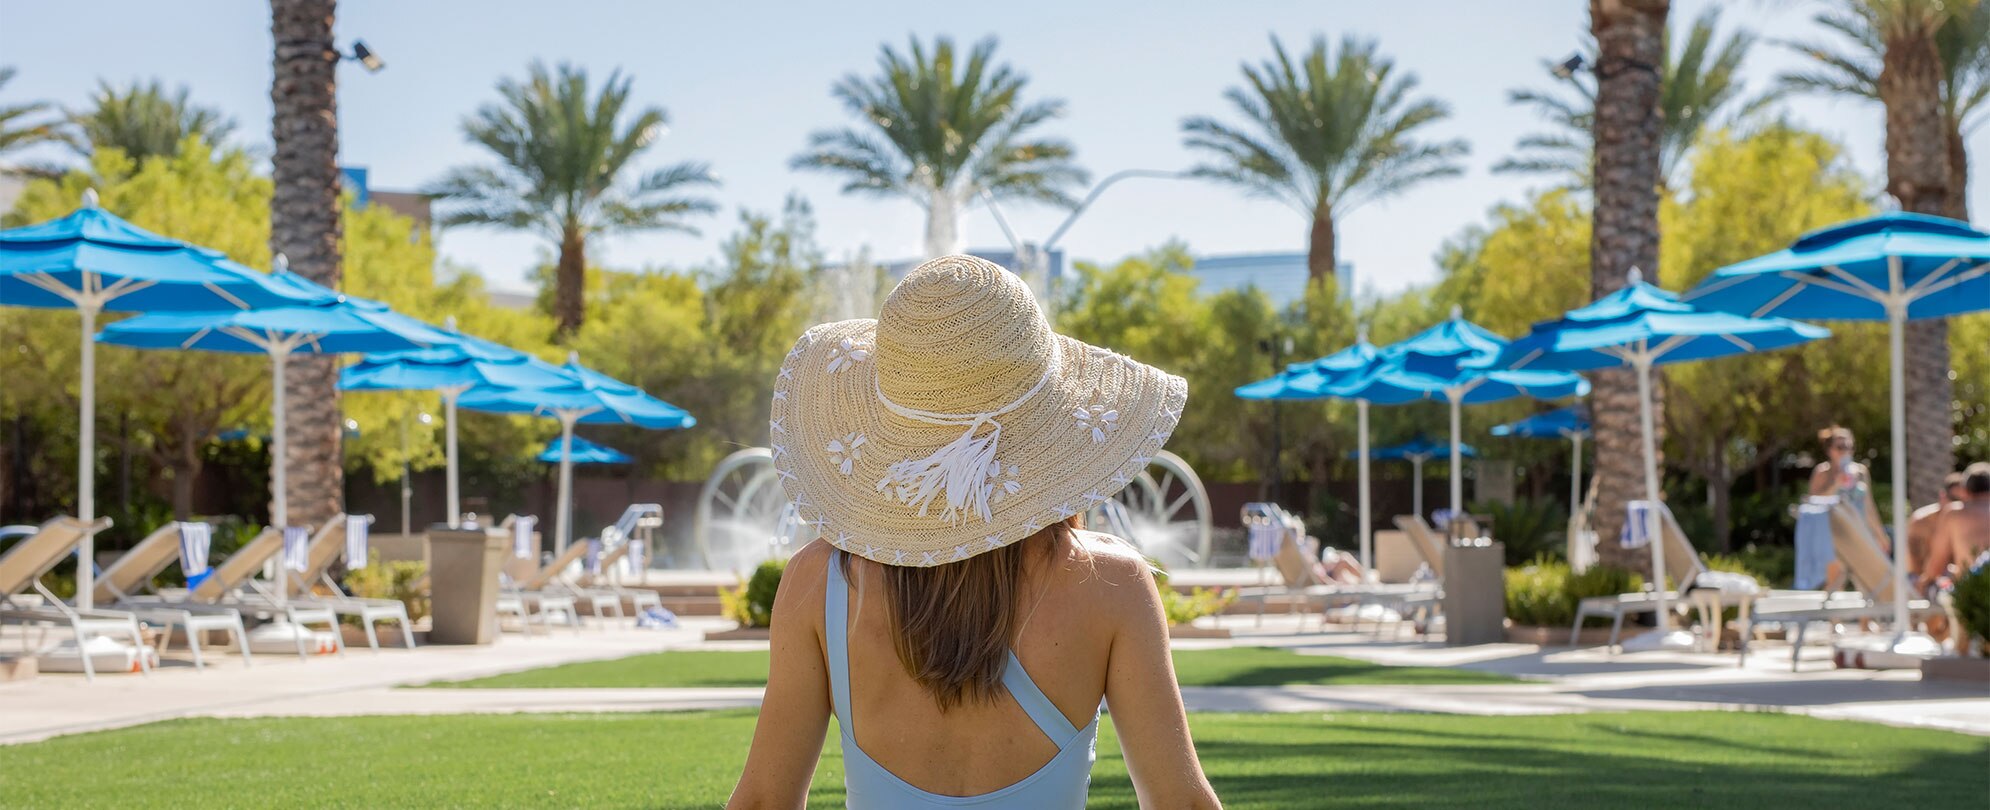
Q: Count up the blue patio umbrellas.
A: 11